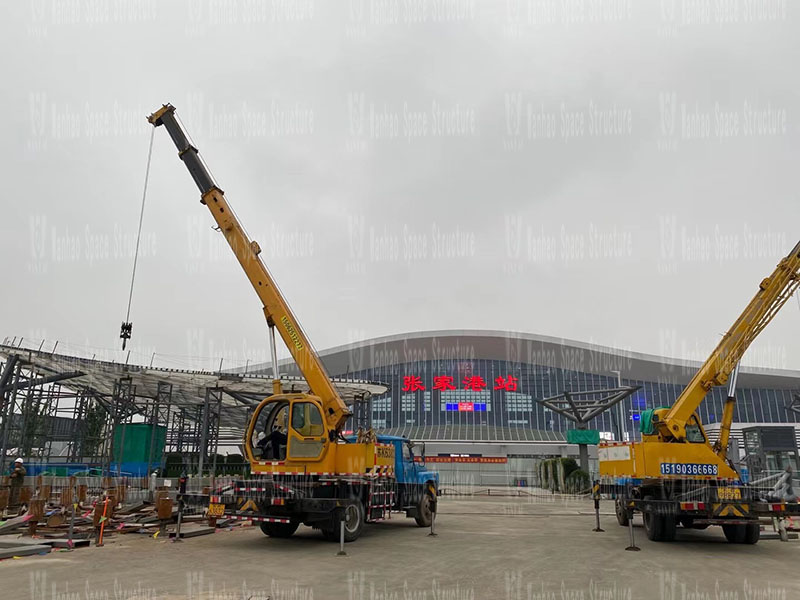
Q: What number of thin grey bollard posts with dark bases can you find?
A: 5